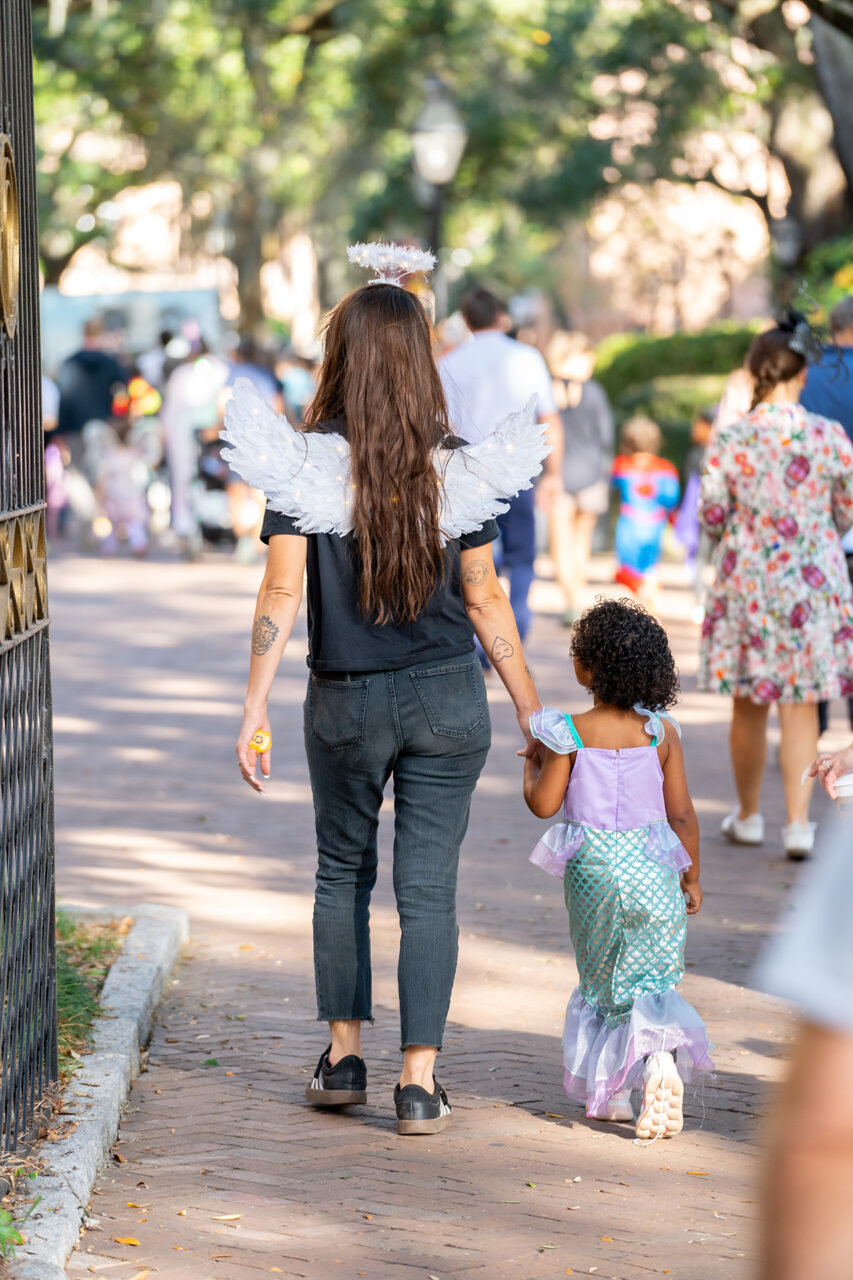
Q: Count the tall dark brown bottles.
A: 0